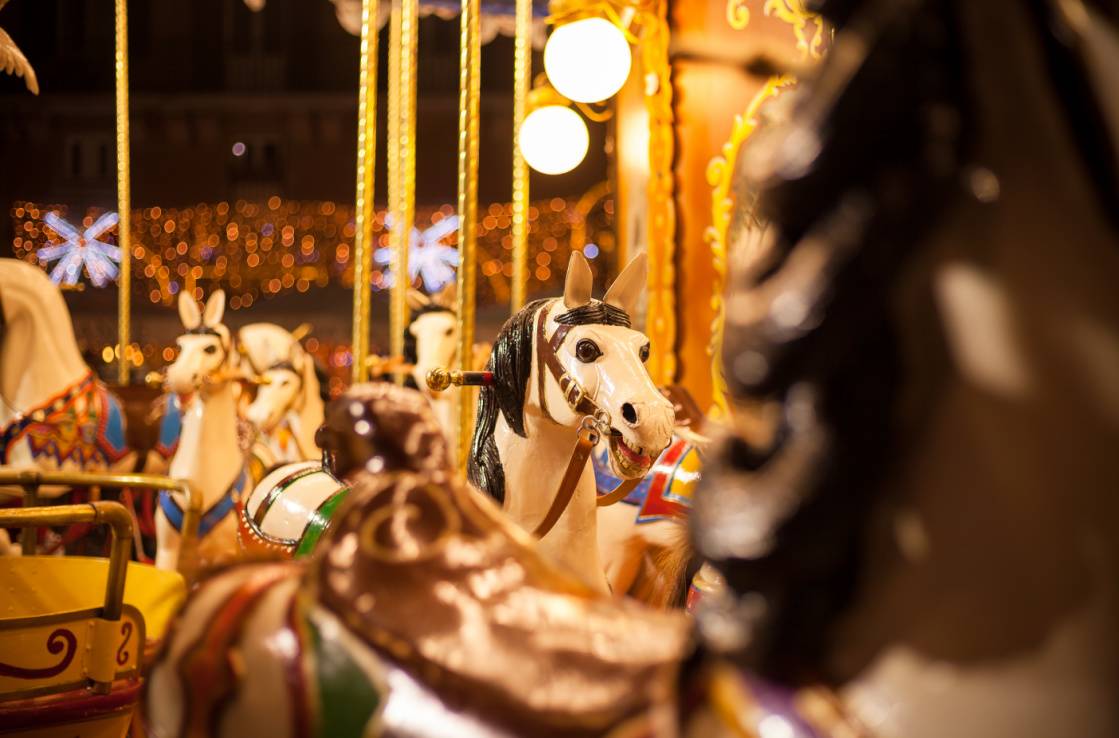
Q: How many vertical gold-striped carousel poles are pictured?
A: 6